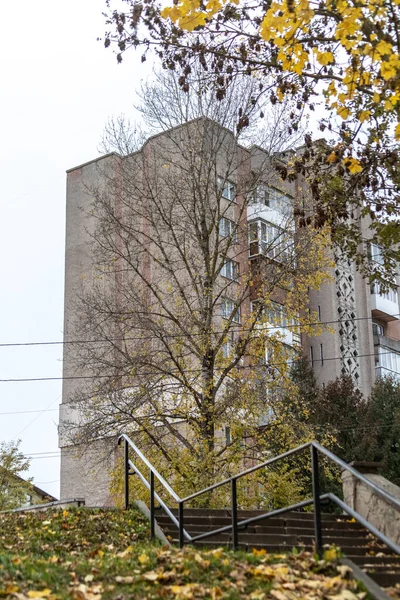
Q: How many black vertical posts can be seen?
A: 5